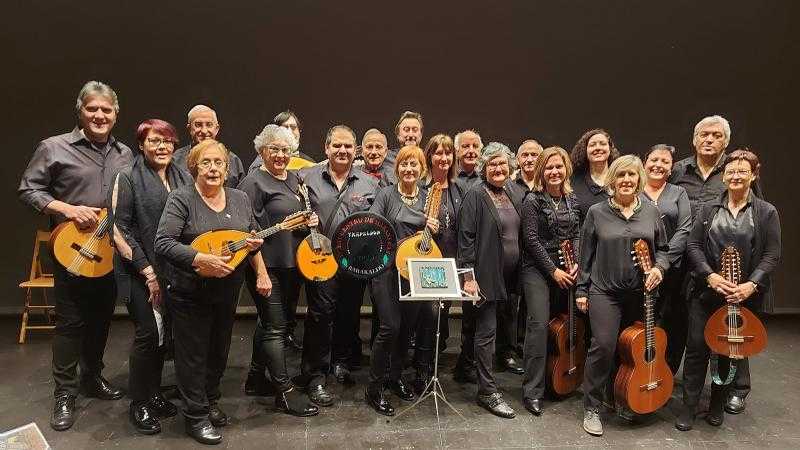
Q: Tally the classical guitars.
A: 2